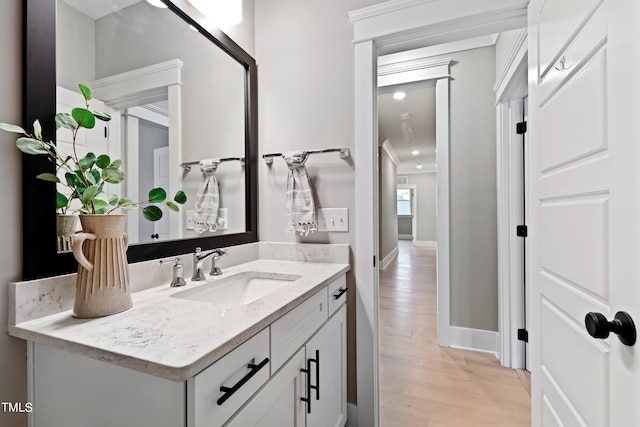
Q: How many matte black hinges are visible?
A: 3